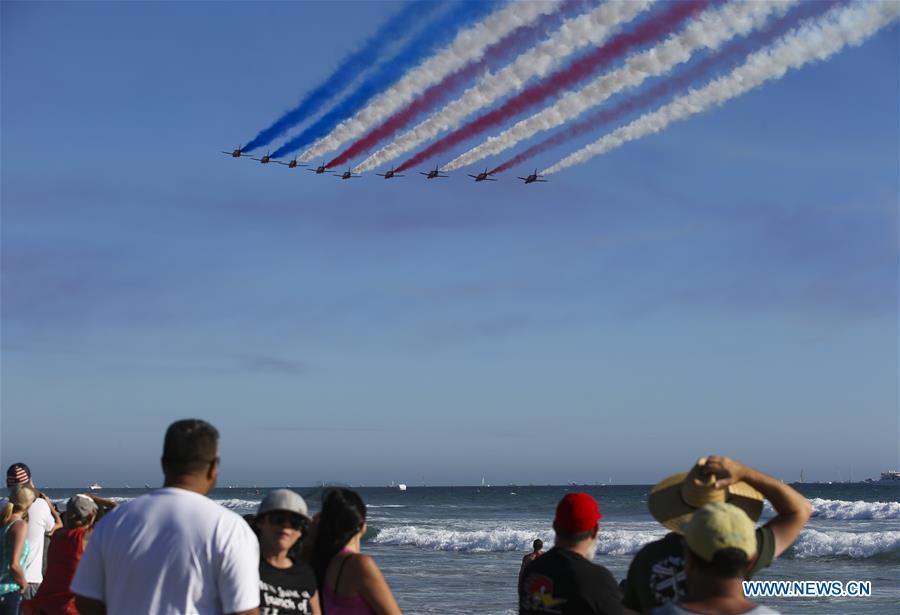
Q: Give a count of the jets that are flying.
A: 9